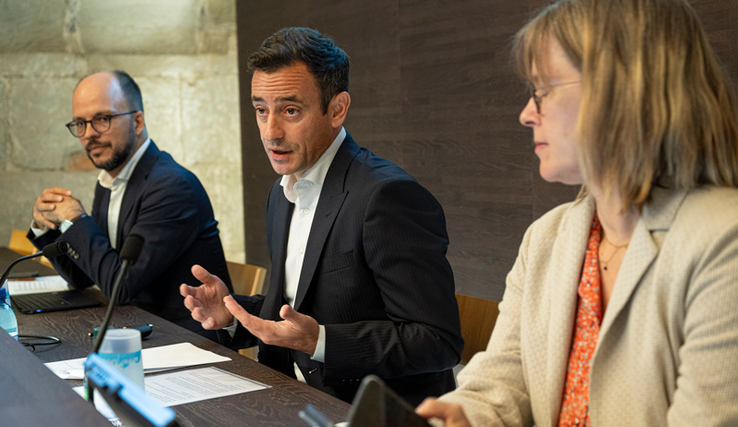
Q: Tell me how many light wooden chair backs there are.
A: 3